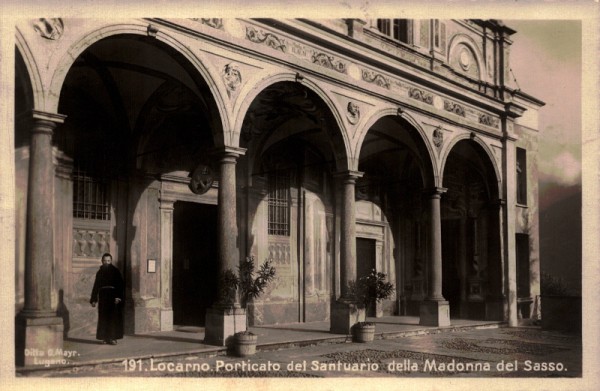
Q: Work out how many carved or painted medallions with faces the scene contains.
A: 4